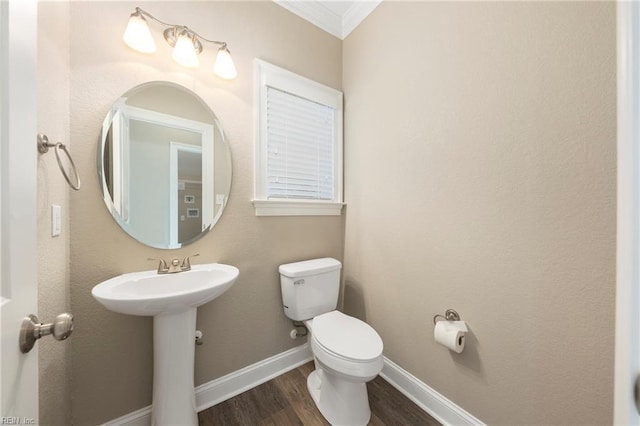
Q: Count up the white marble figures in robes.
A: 0